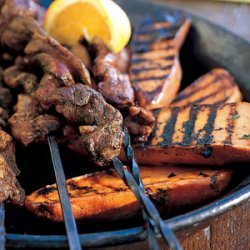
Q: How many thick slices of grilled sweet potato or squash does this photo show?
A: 4